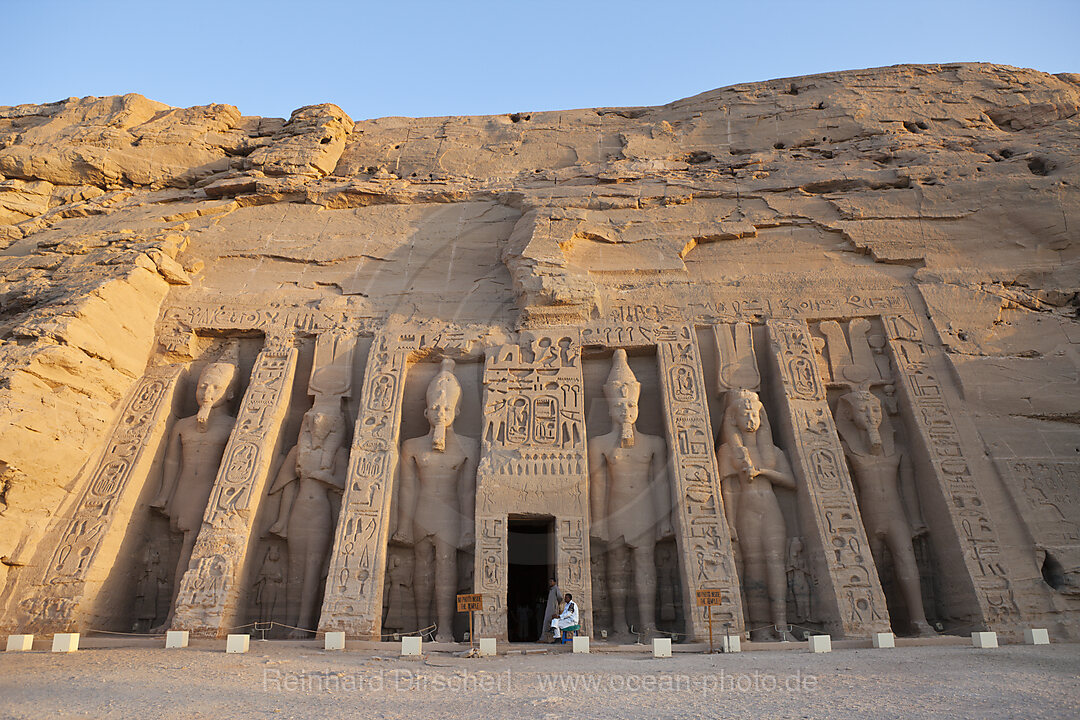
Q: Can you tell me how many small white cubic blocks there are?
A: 14